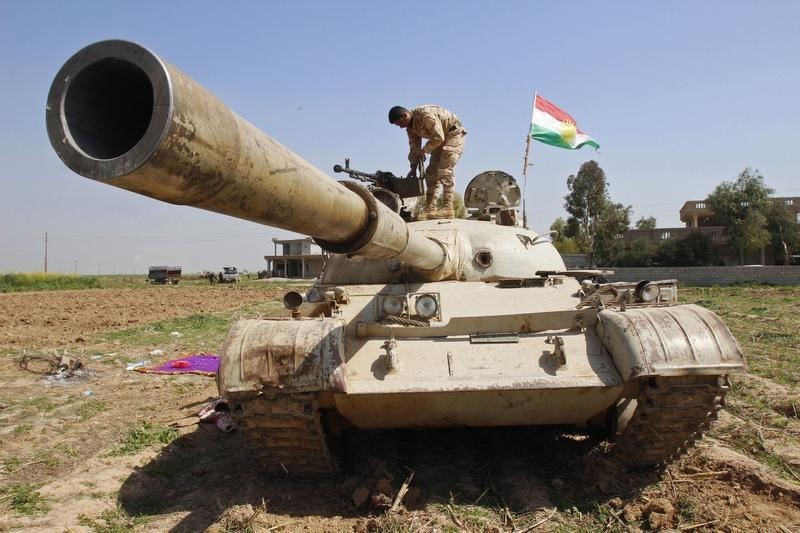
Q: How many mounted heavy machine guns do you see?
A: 1